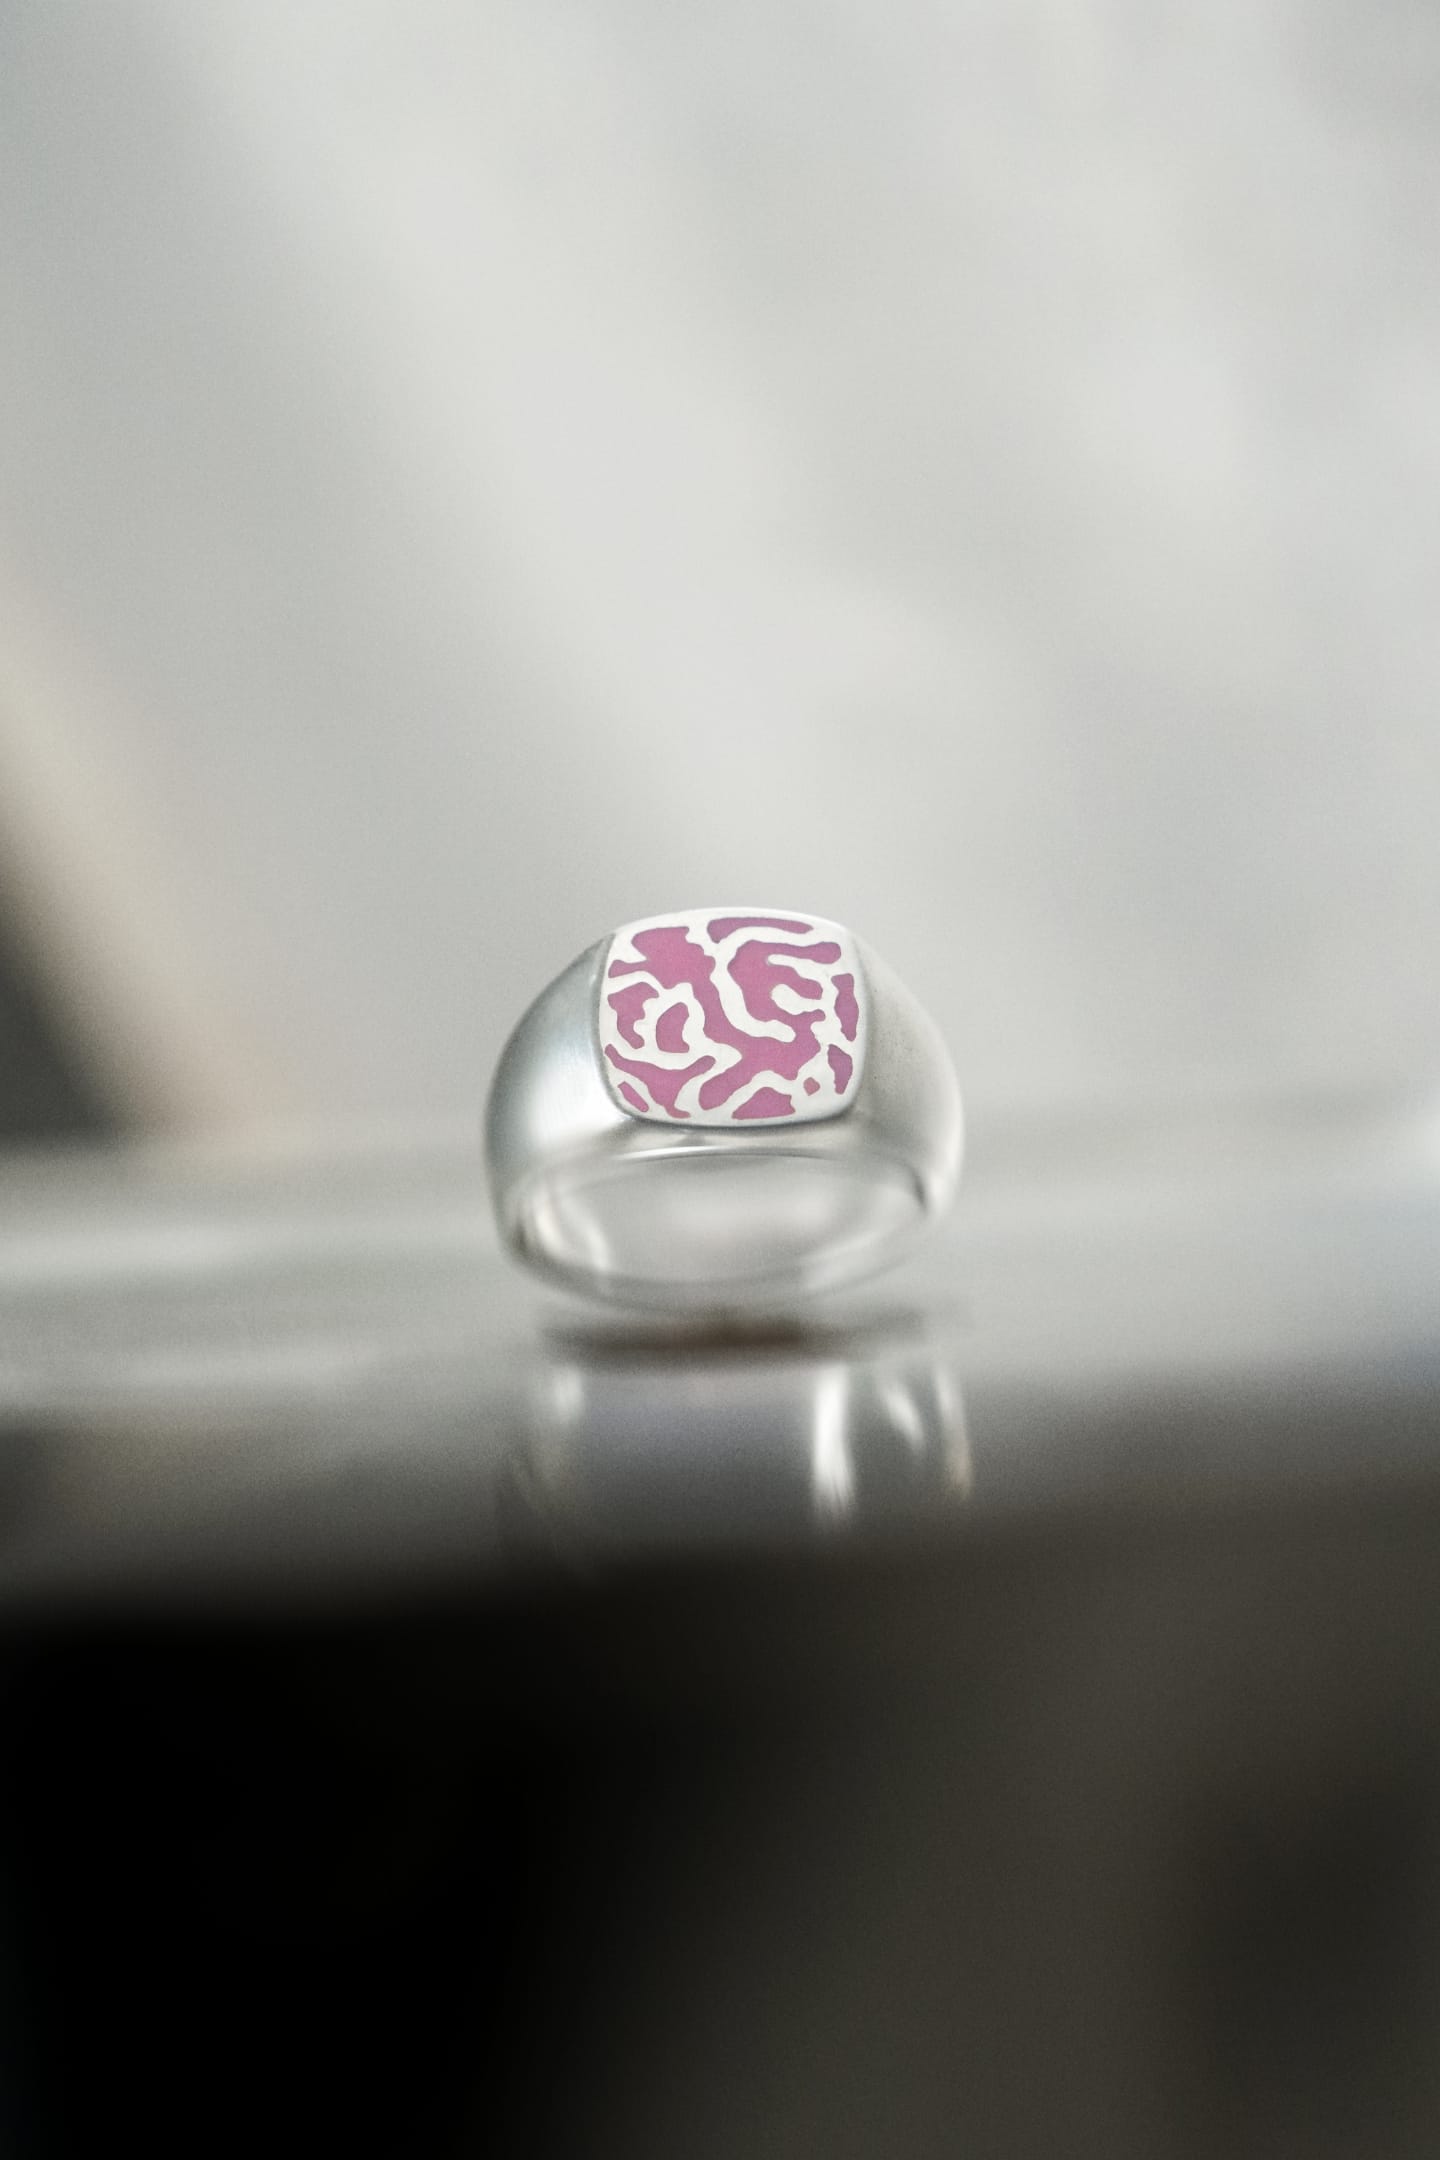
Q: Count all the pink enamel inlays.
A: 10